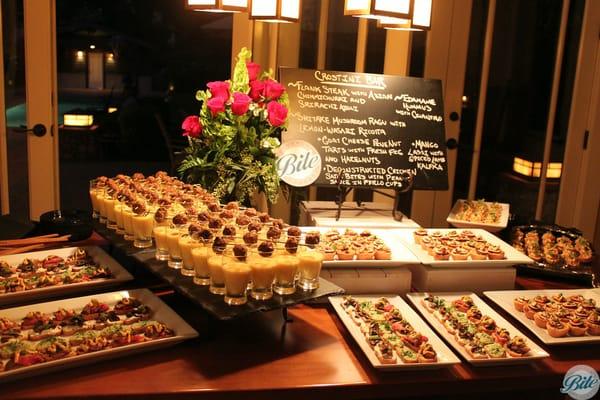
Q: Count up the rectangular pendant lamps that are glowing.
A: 4